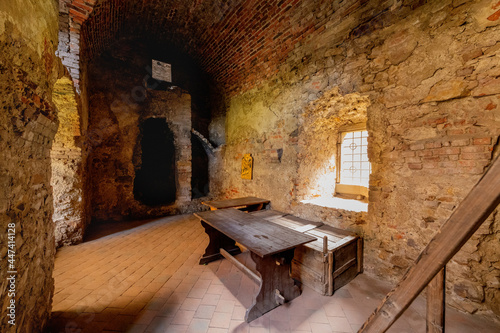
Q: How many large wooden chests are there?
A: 1